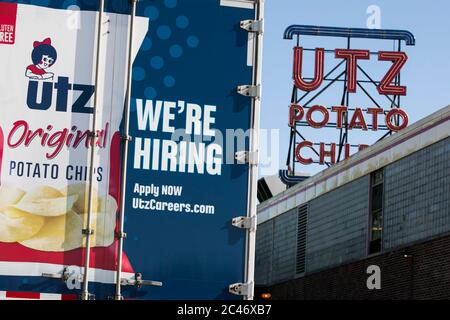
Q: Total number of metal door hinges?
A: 5